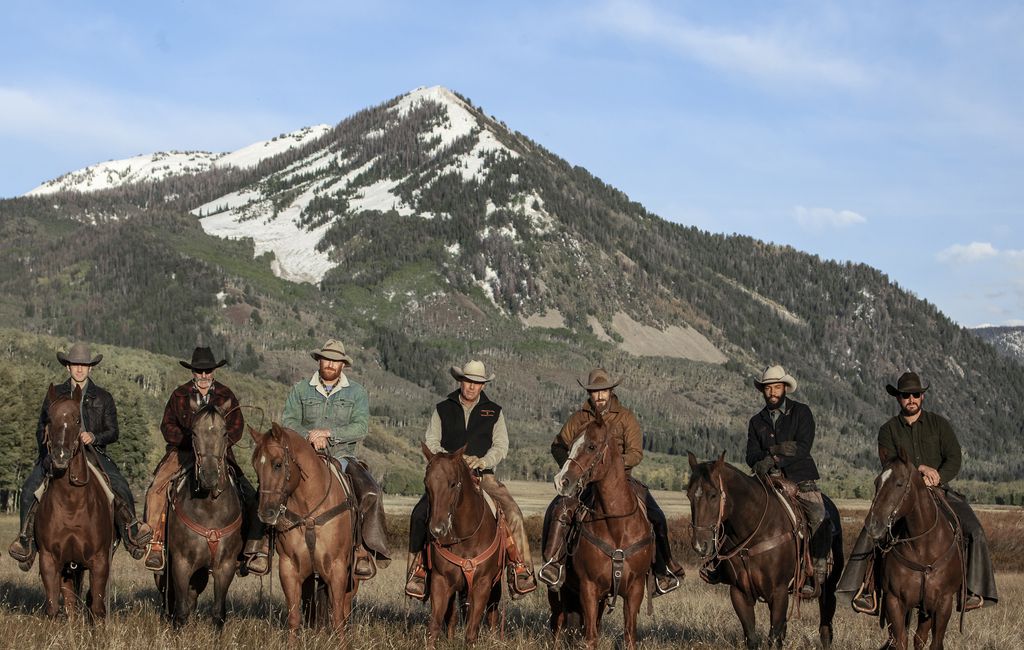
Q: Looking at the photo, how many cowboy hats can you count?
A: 7